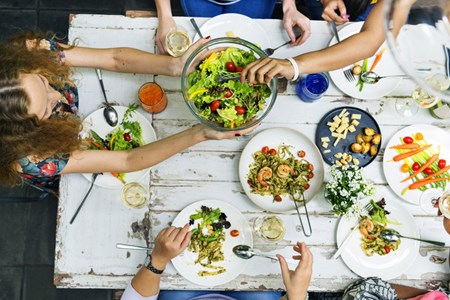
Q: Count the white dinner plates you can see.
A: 7